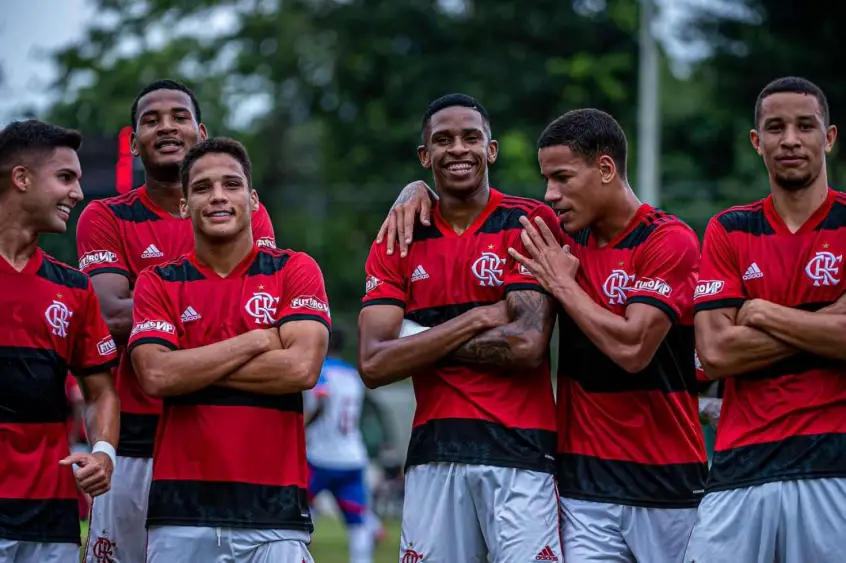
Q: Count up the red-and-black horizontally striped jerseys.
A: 6